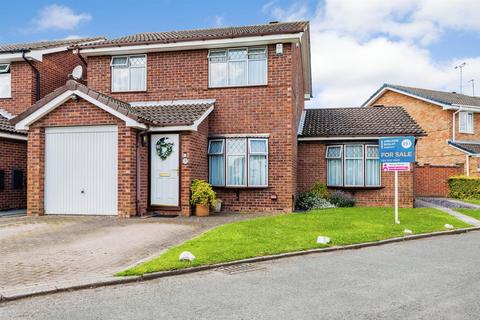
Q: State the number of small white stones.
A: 4